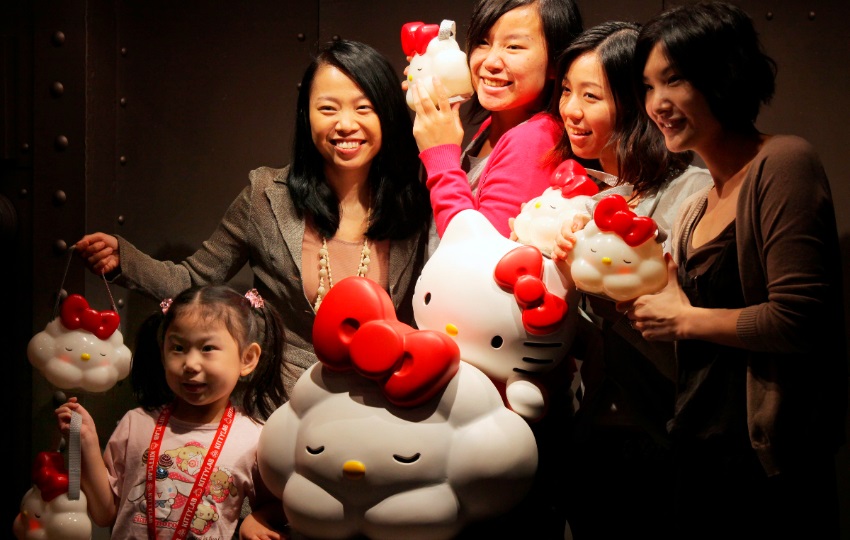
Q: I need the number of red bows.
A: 7